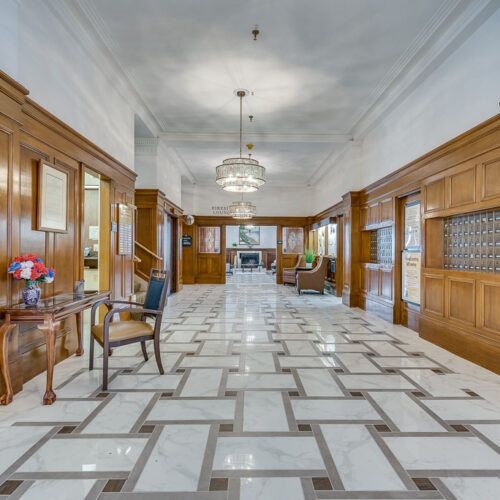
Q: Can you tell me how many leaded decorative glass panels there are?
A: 2